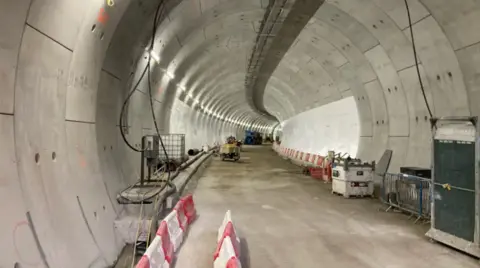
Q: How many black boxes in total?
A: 1